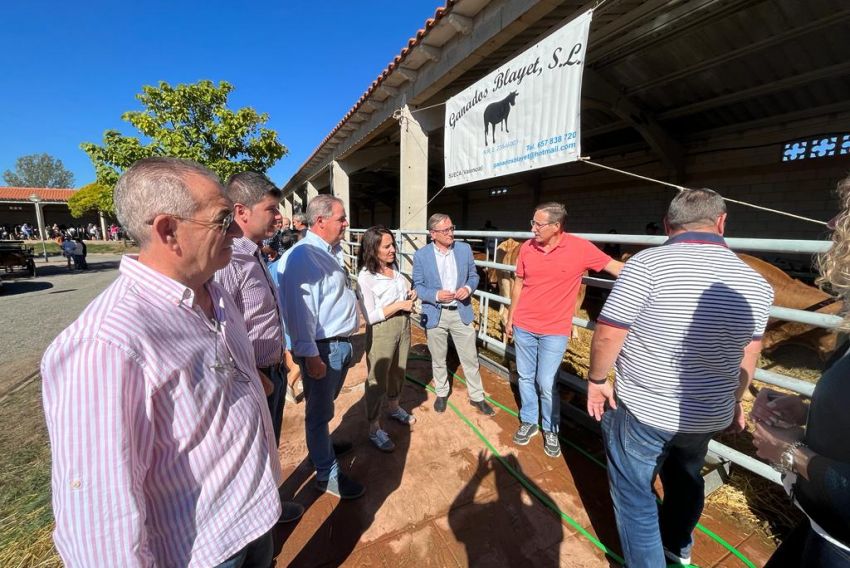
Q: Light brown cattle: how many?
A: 2